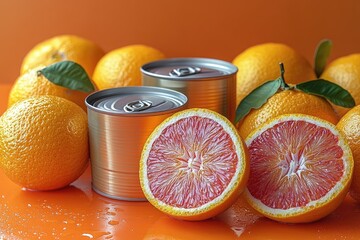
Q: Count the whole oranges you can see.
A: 8